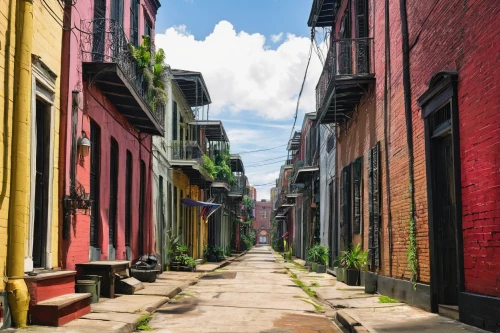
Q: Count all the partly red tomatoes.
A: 0